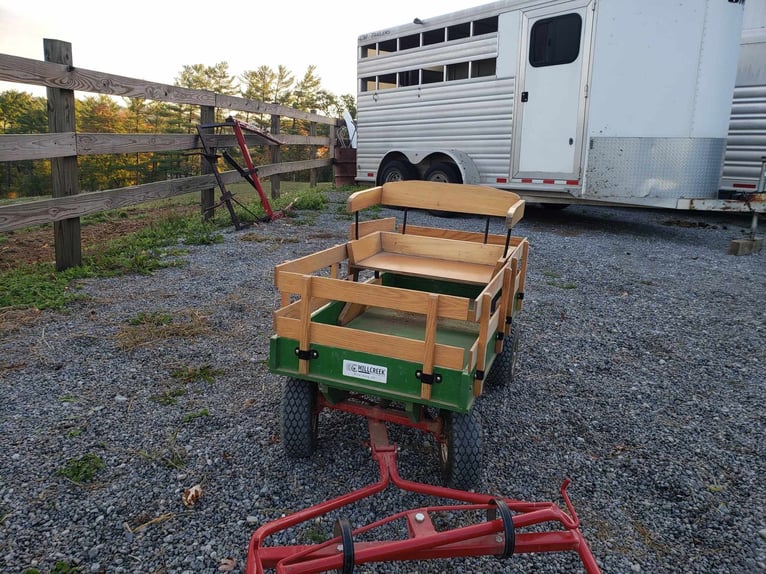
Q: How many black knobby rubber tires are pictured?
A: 3